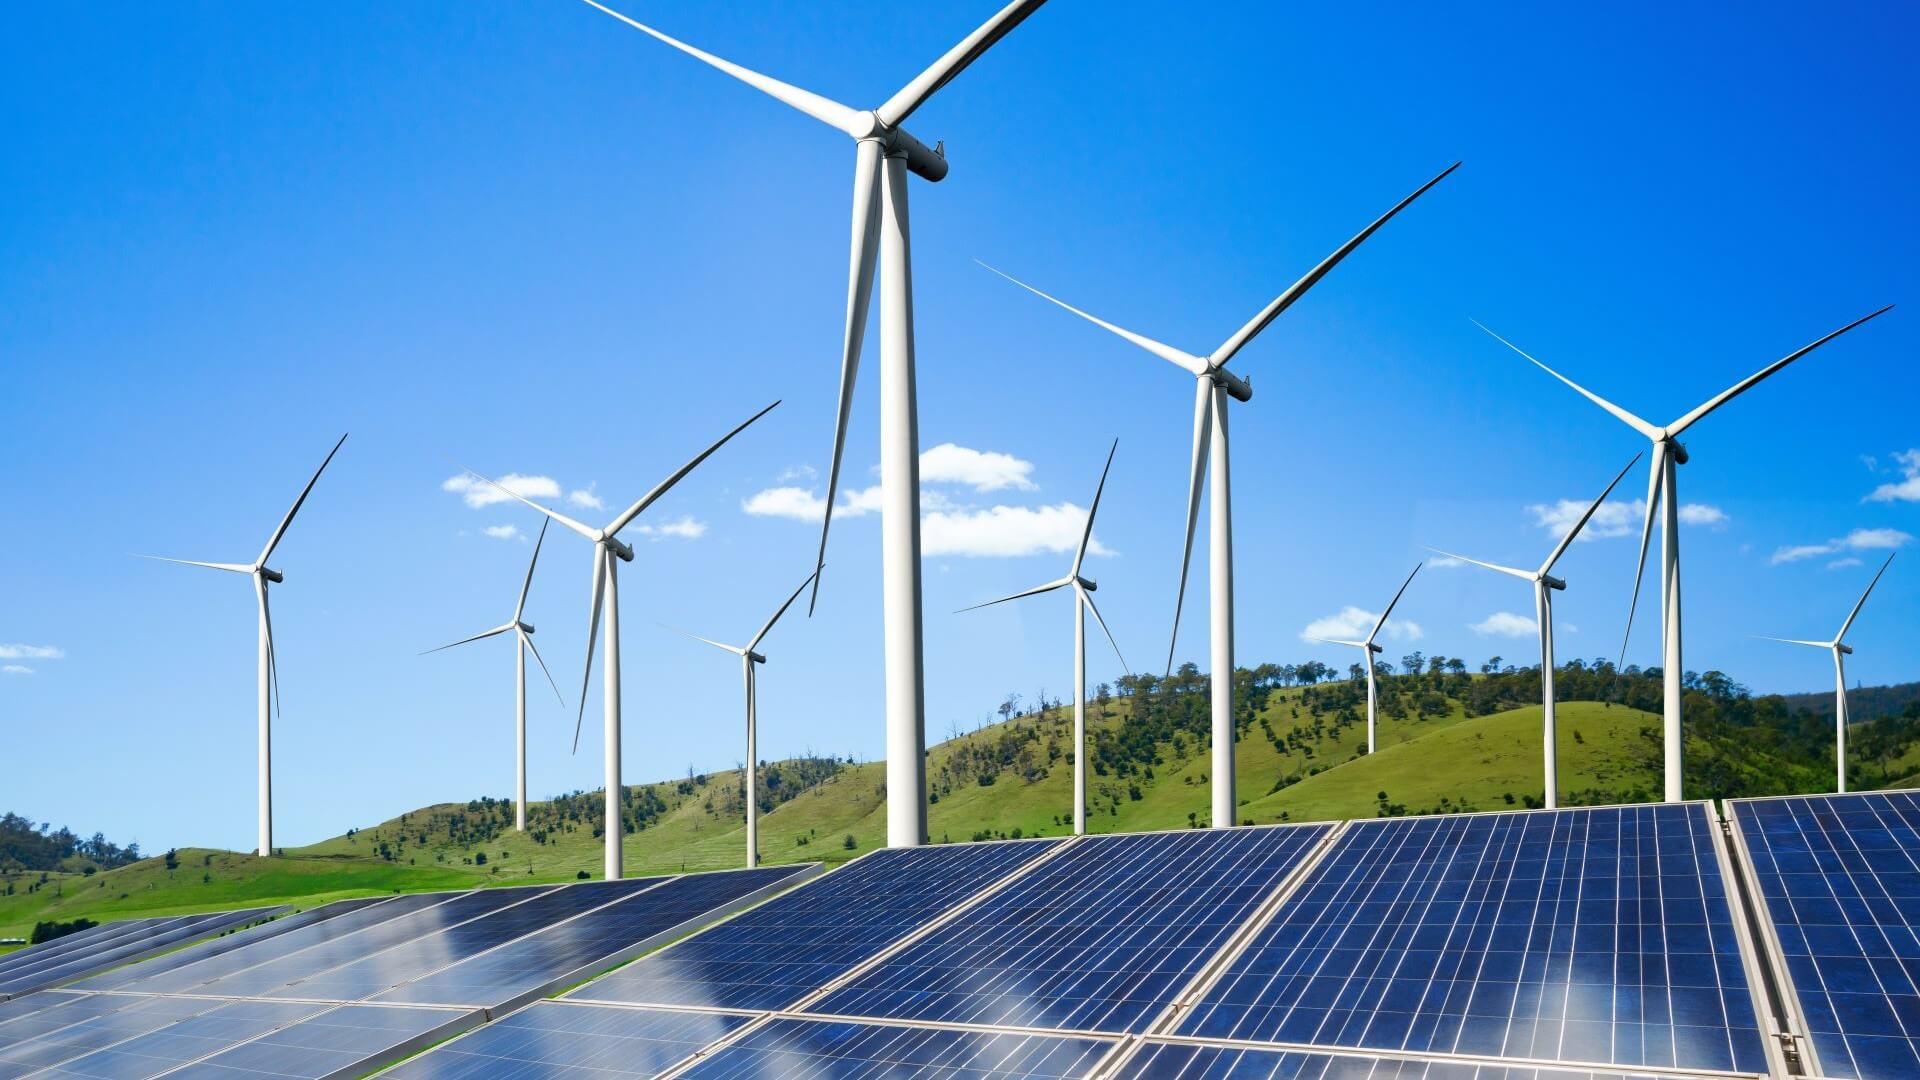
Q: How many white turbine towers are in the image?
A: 11